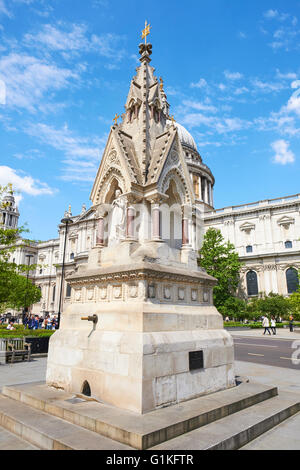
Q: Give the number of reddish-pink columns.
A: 4